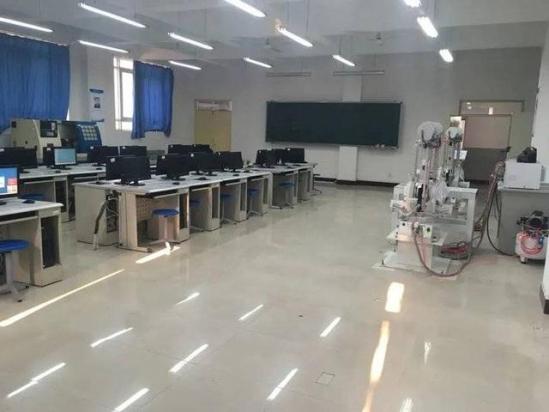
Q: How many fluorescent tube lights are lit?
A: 12